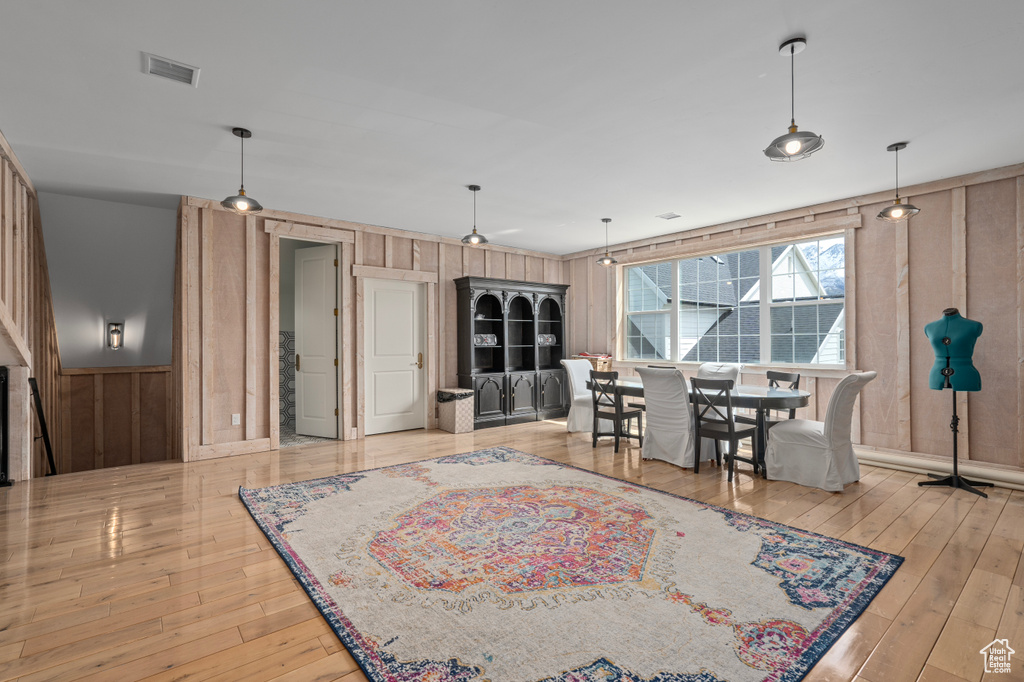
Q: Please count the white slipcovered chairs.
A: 4